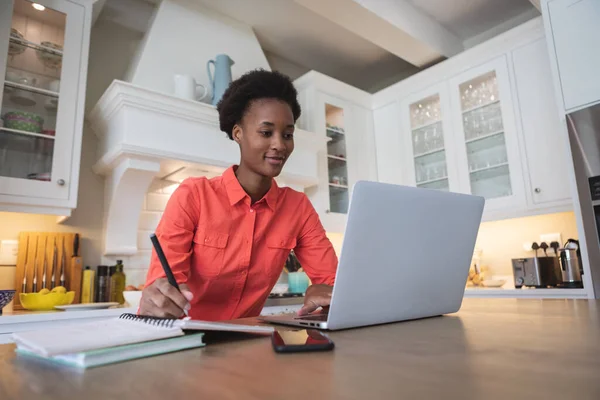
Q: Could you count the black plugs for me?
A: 3